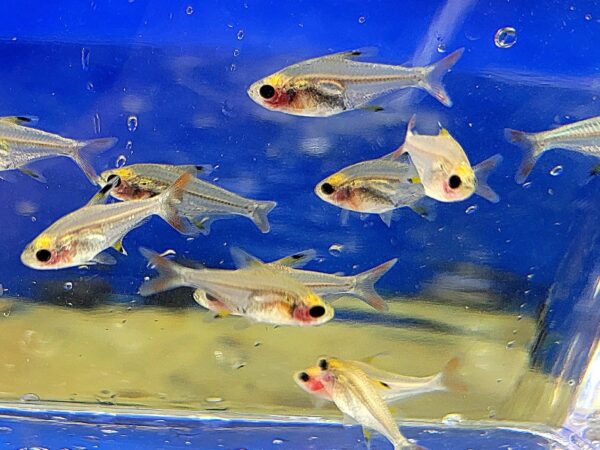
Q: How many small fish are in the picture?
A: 11